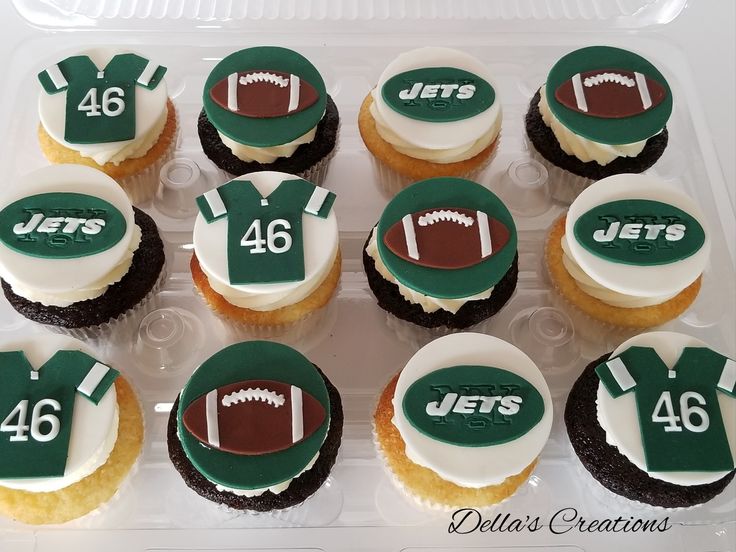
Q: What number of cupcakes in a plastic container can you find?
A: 12